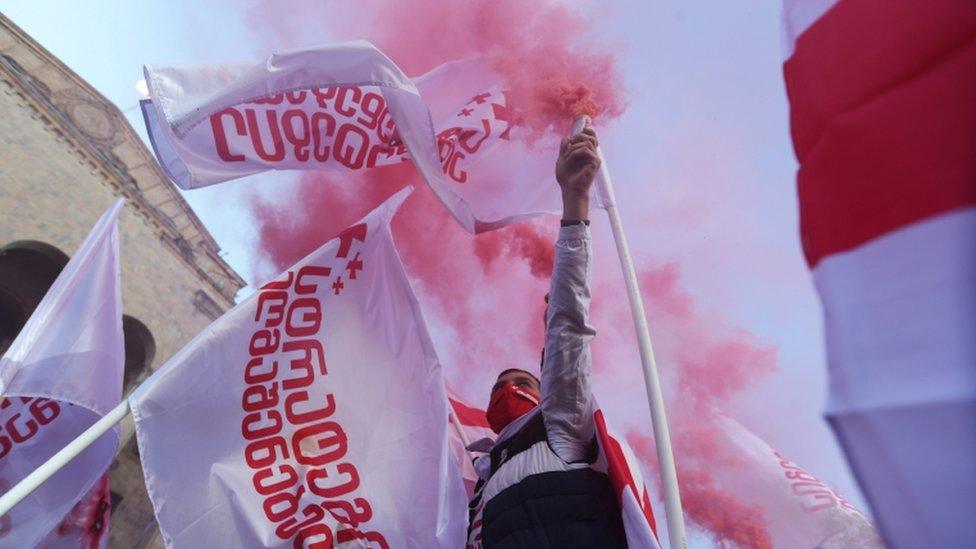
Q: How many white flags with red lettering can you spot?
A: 4